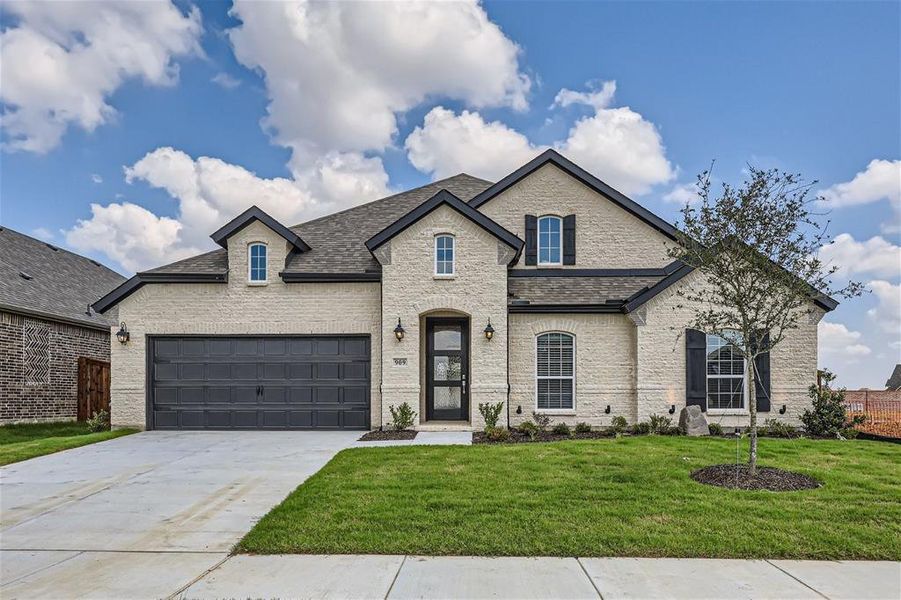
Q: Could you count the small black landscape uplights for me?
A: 4